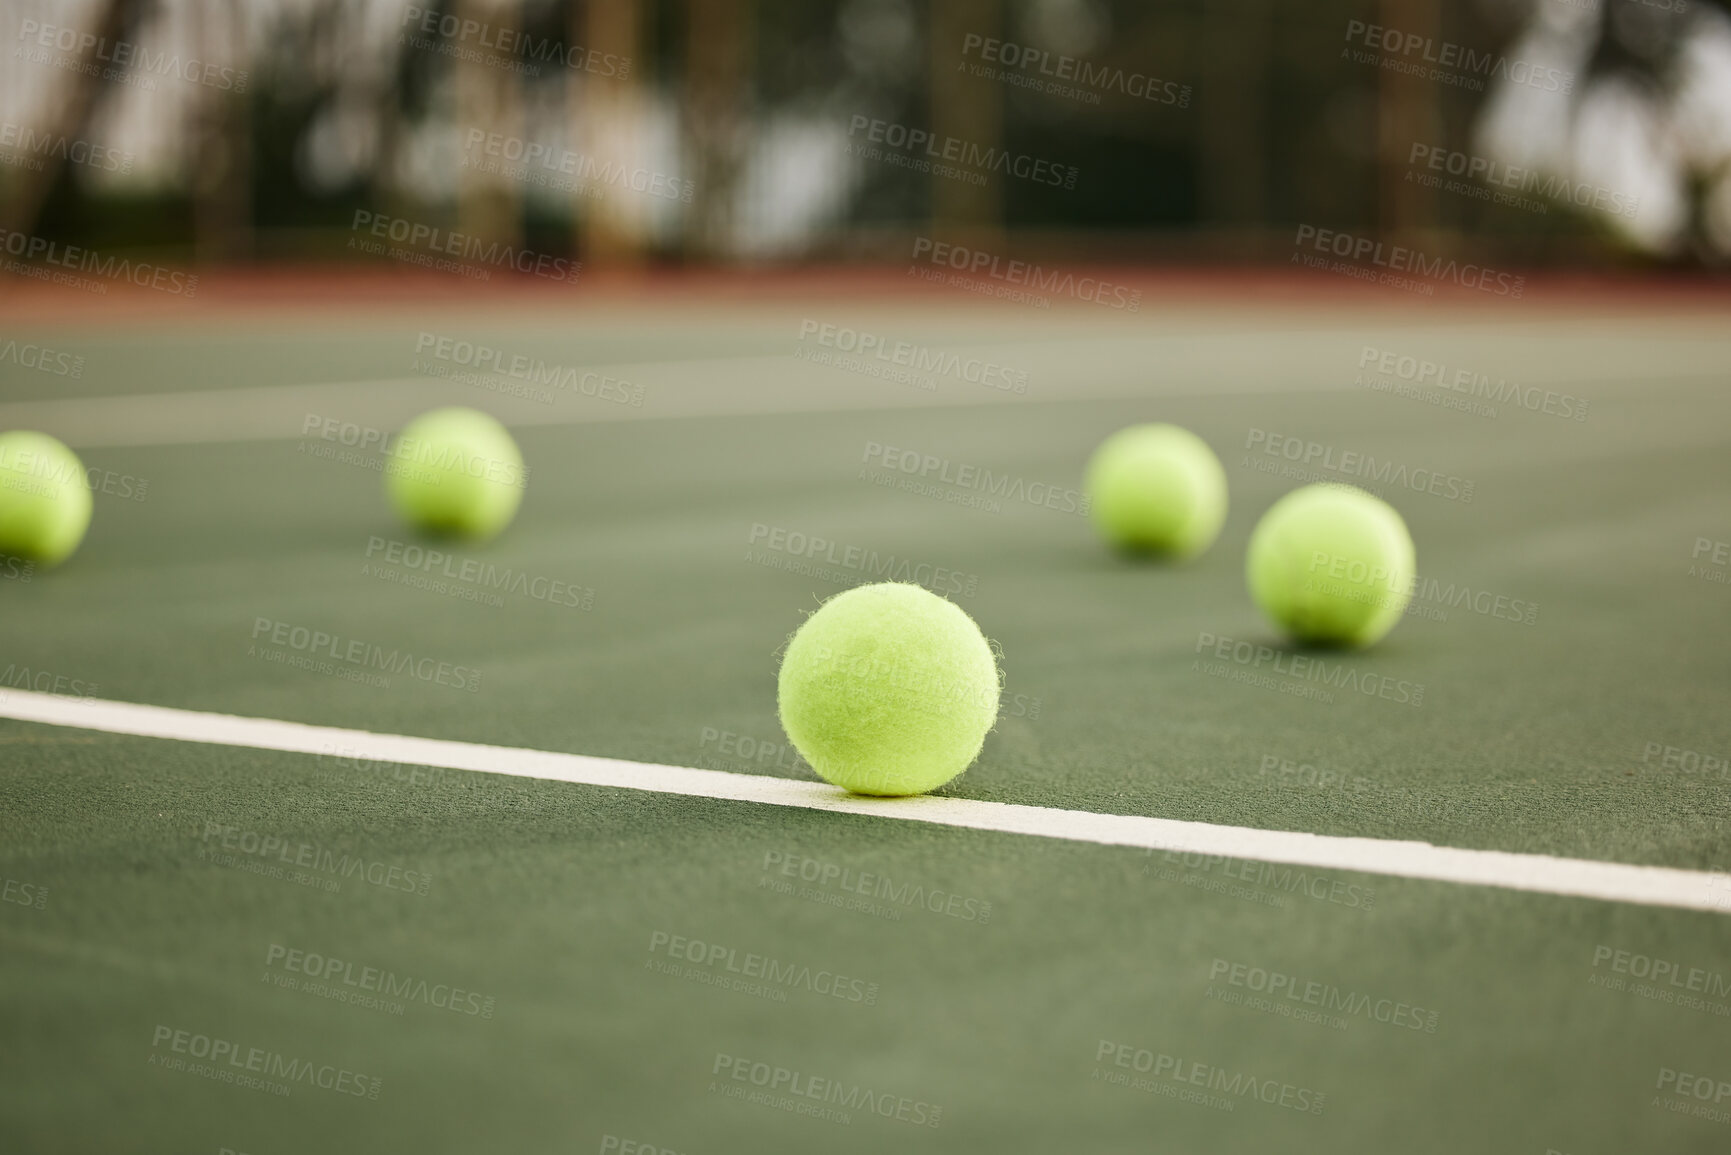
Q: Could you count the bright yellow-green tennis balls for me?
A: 5